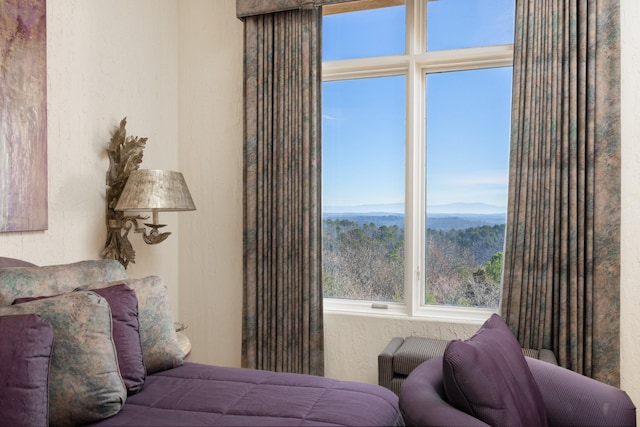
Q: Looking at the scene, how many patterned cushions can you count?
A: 3